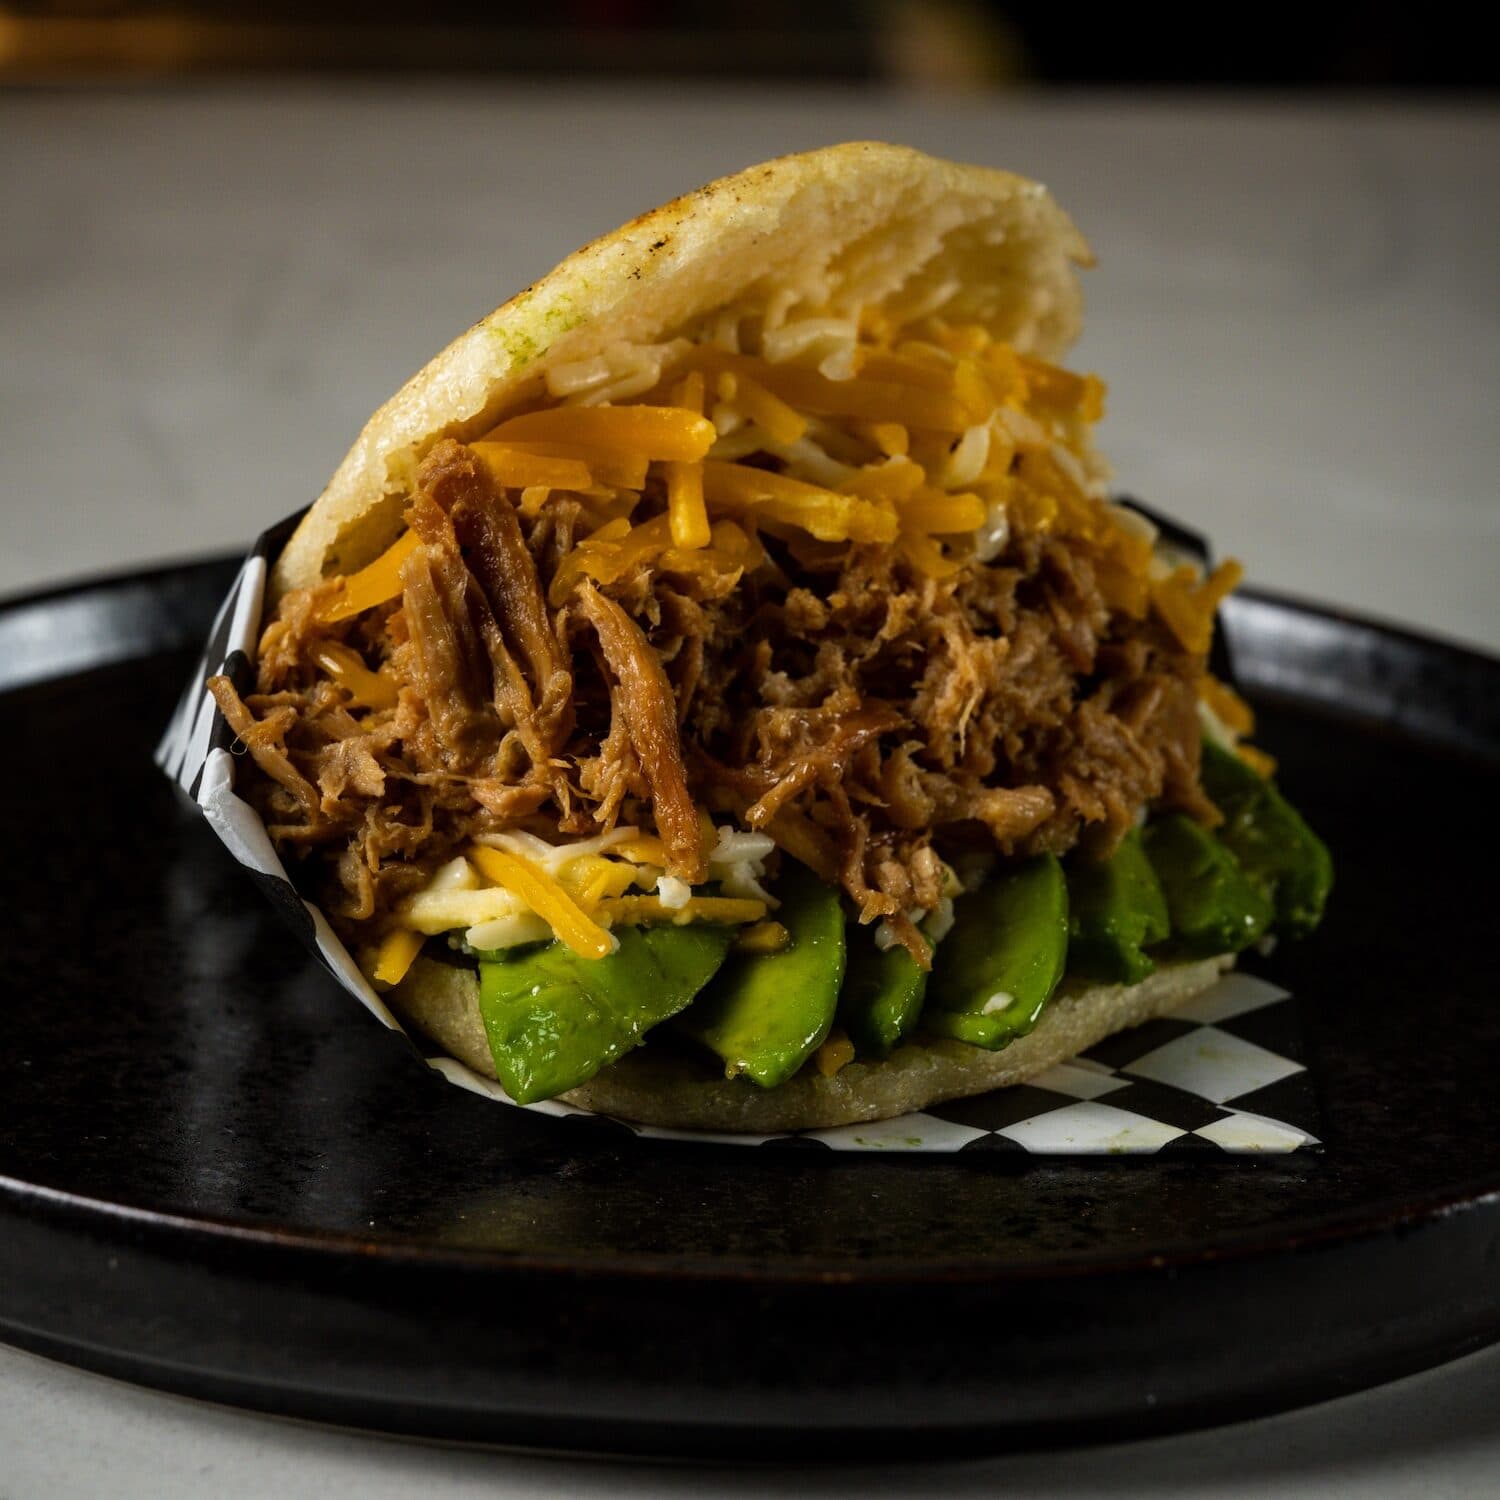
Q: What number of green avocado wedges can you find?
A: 7